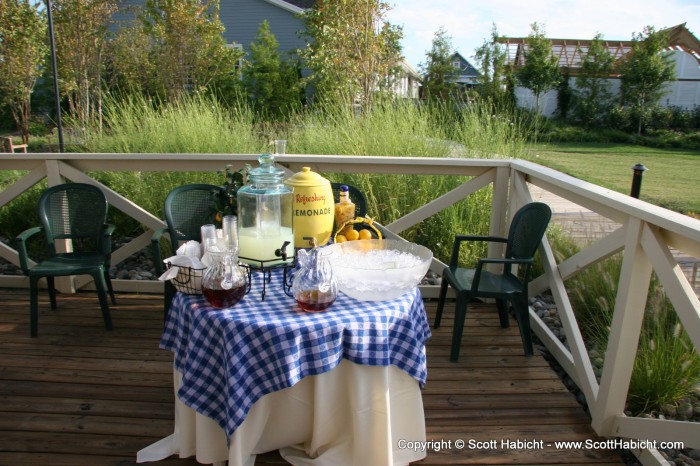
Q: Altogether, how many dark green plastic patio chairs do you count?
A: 4